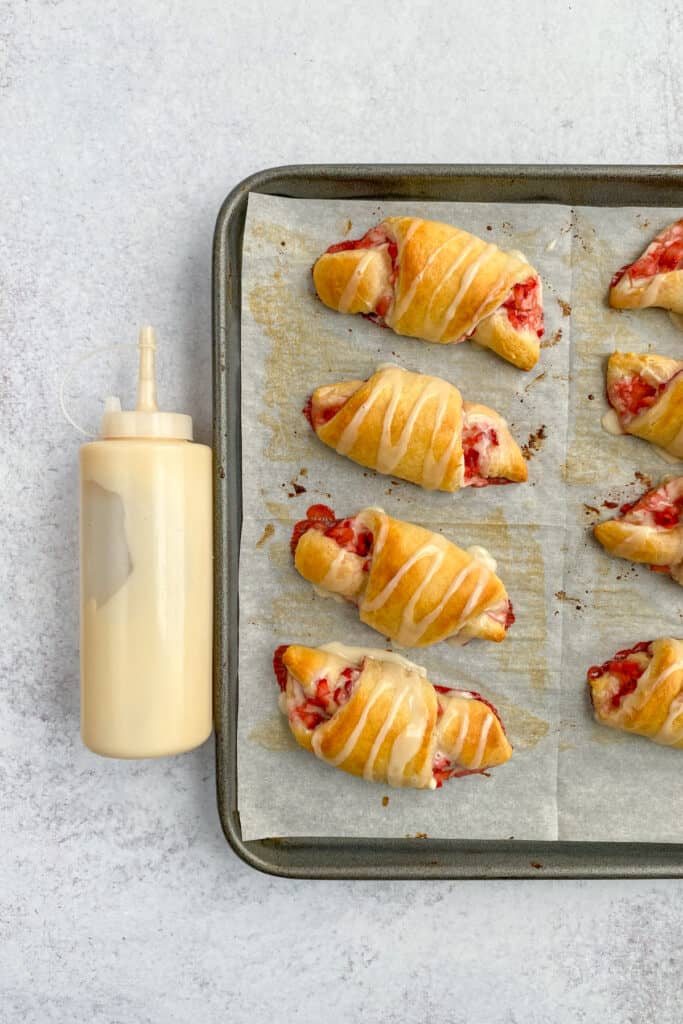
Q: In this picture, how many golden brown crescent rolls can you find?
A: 8